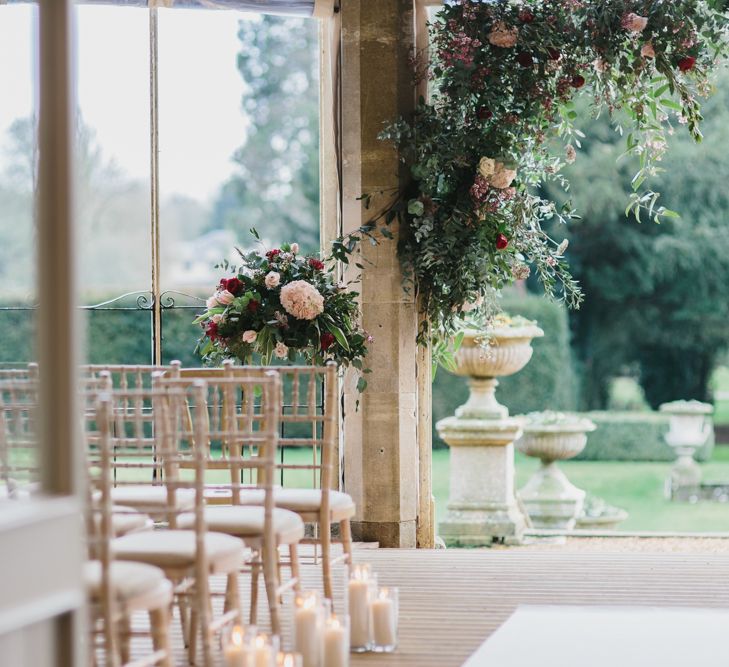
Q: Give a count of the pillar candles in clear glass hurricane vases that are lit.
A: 7